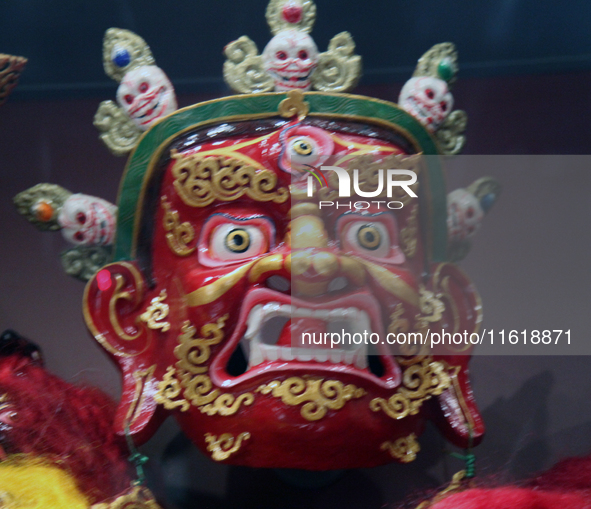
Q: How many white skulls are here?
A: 5